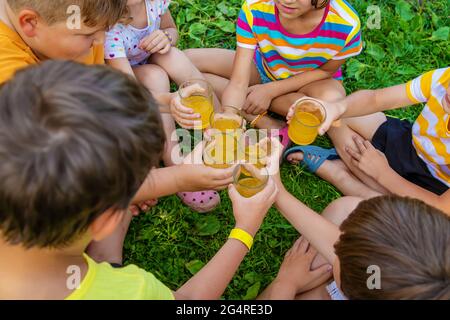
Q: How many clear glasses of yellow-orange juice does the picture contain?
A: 6